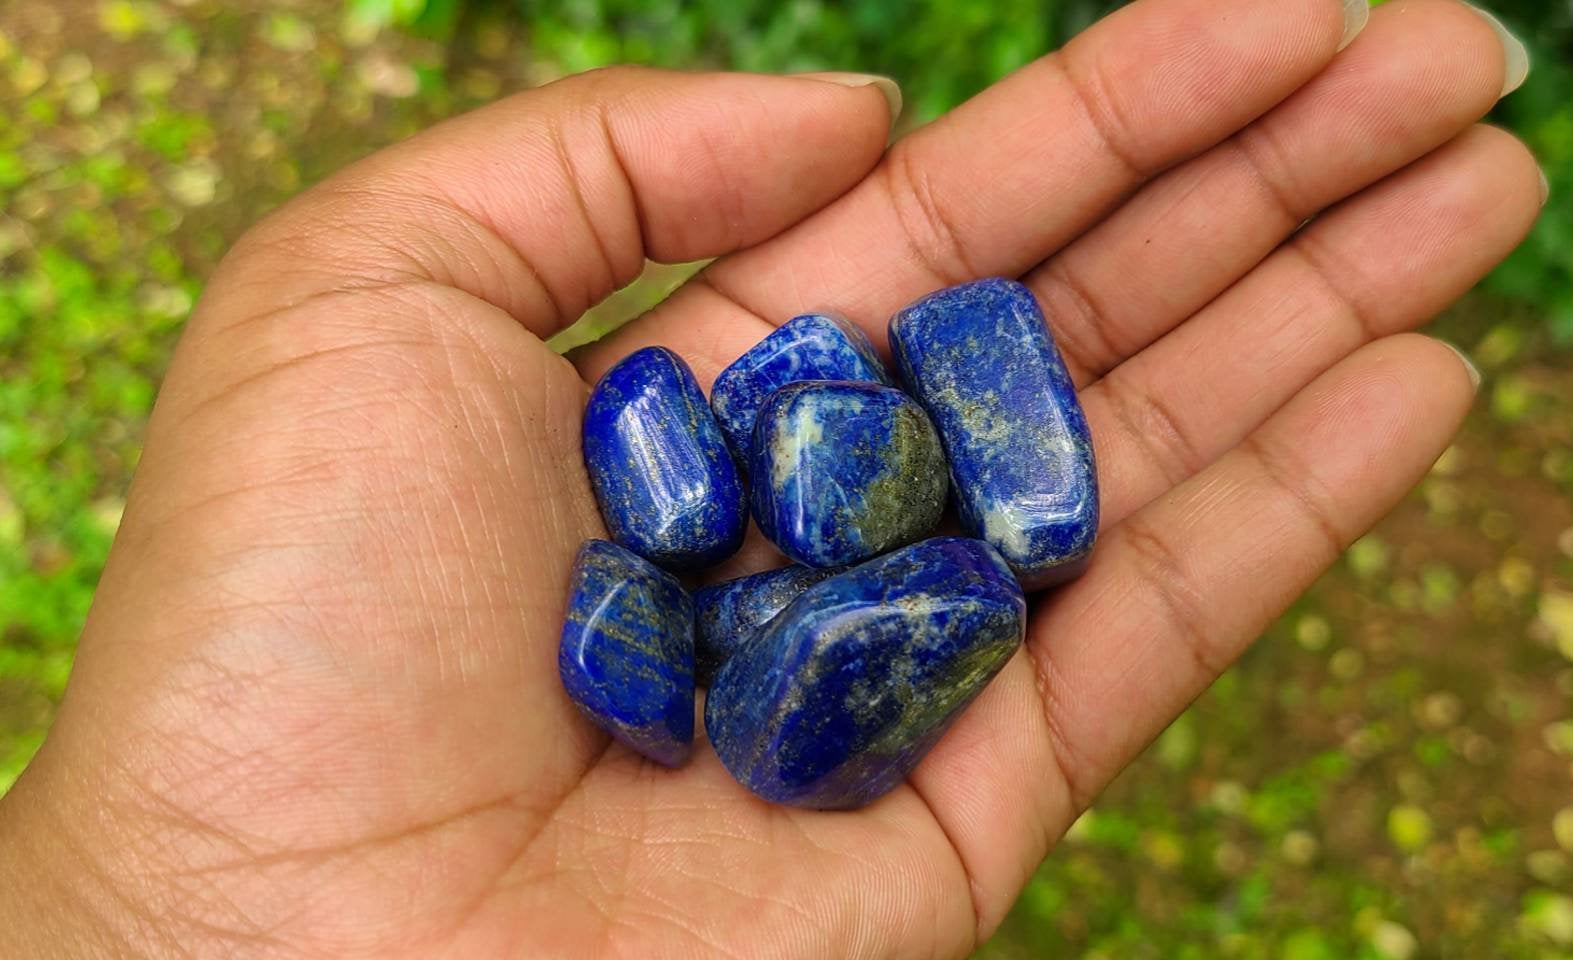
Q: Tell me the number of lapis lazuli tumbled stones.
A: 7